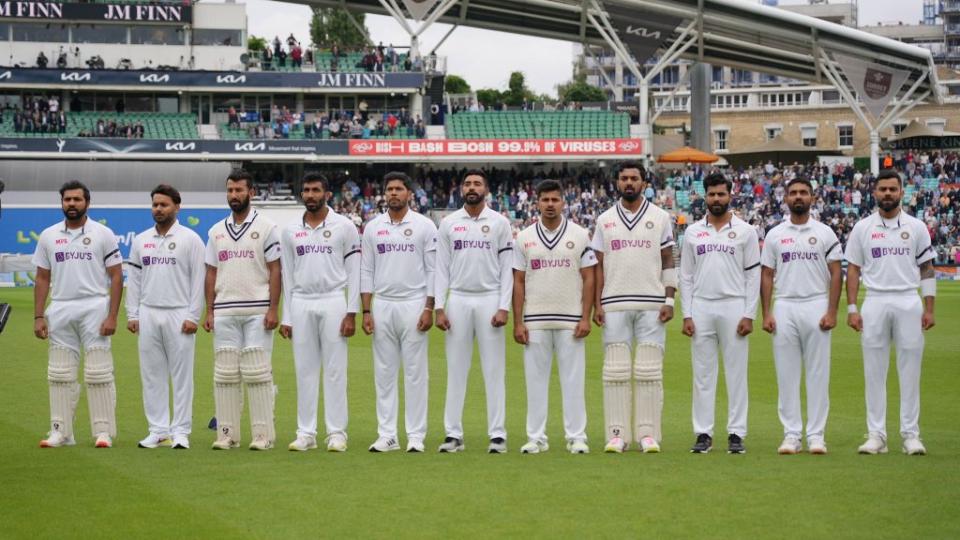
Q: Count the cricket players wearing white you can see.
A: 11